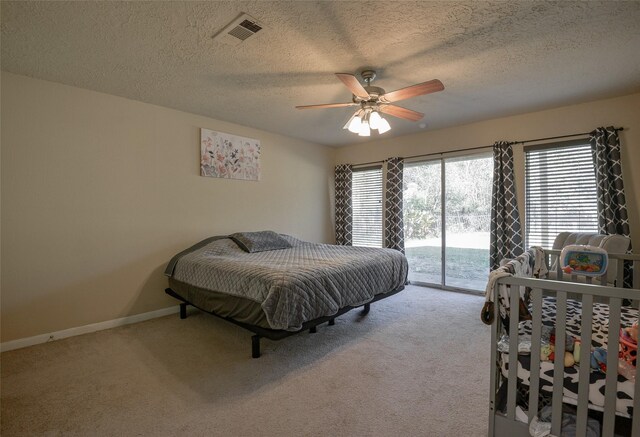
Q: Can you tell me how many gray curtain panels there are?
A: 4